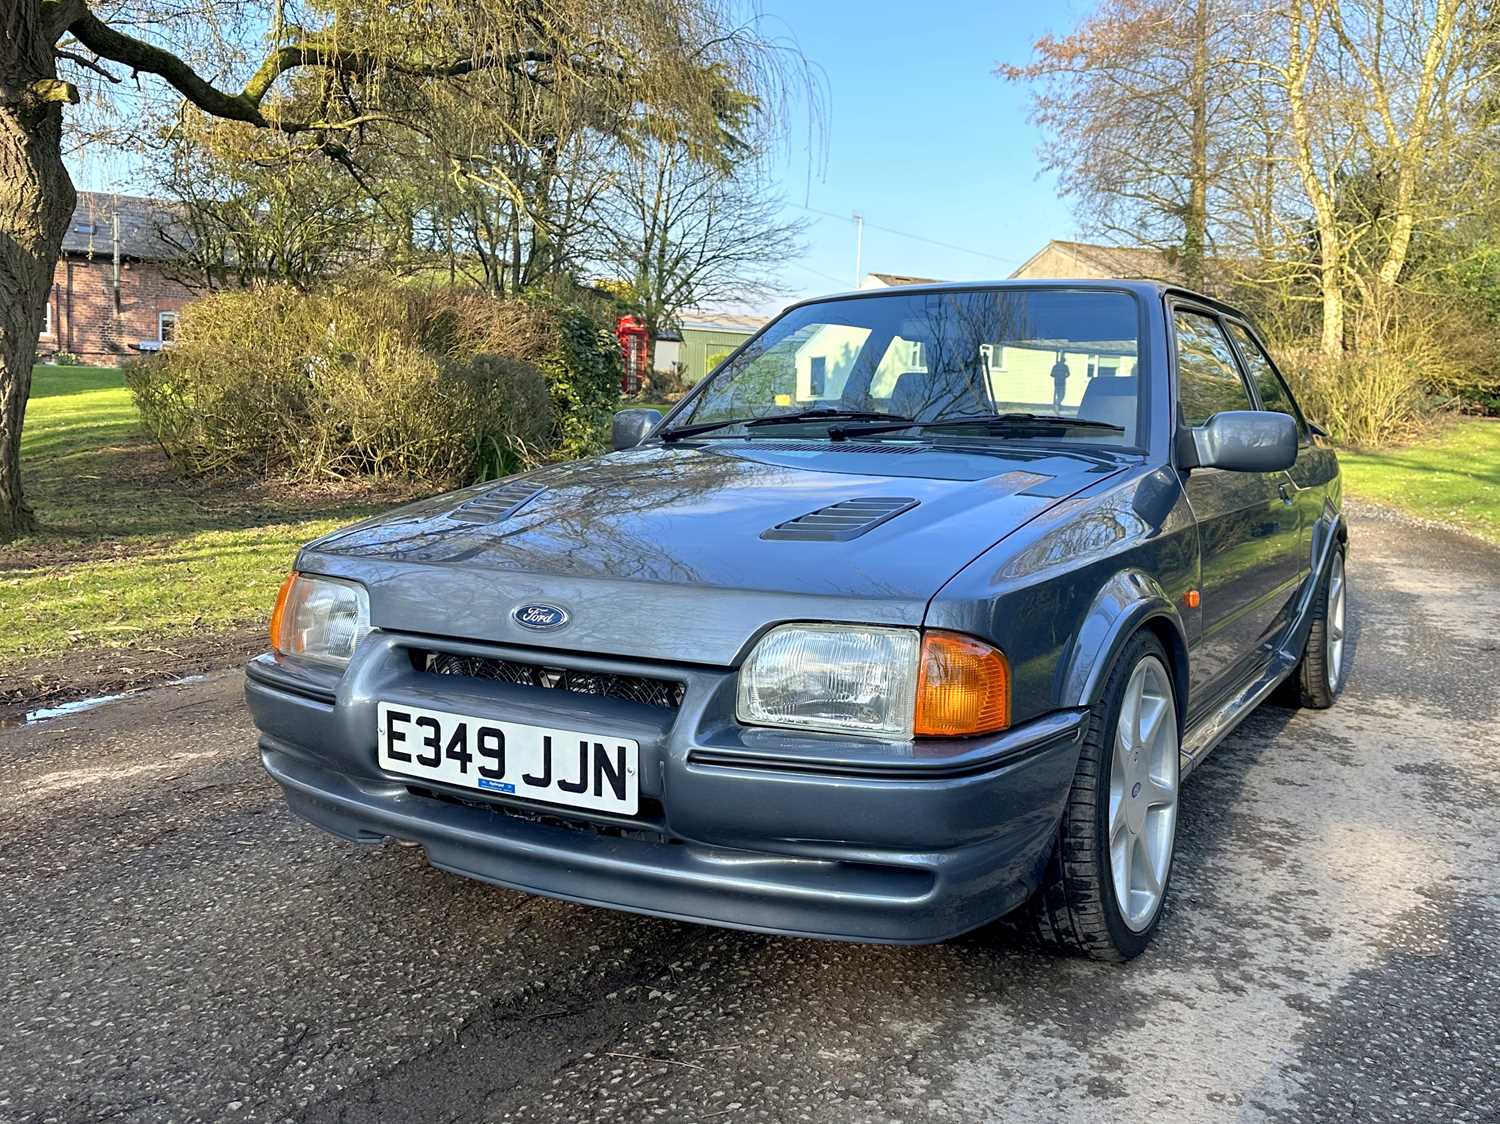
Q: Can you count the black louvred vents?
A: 2